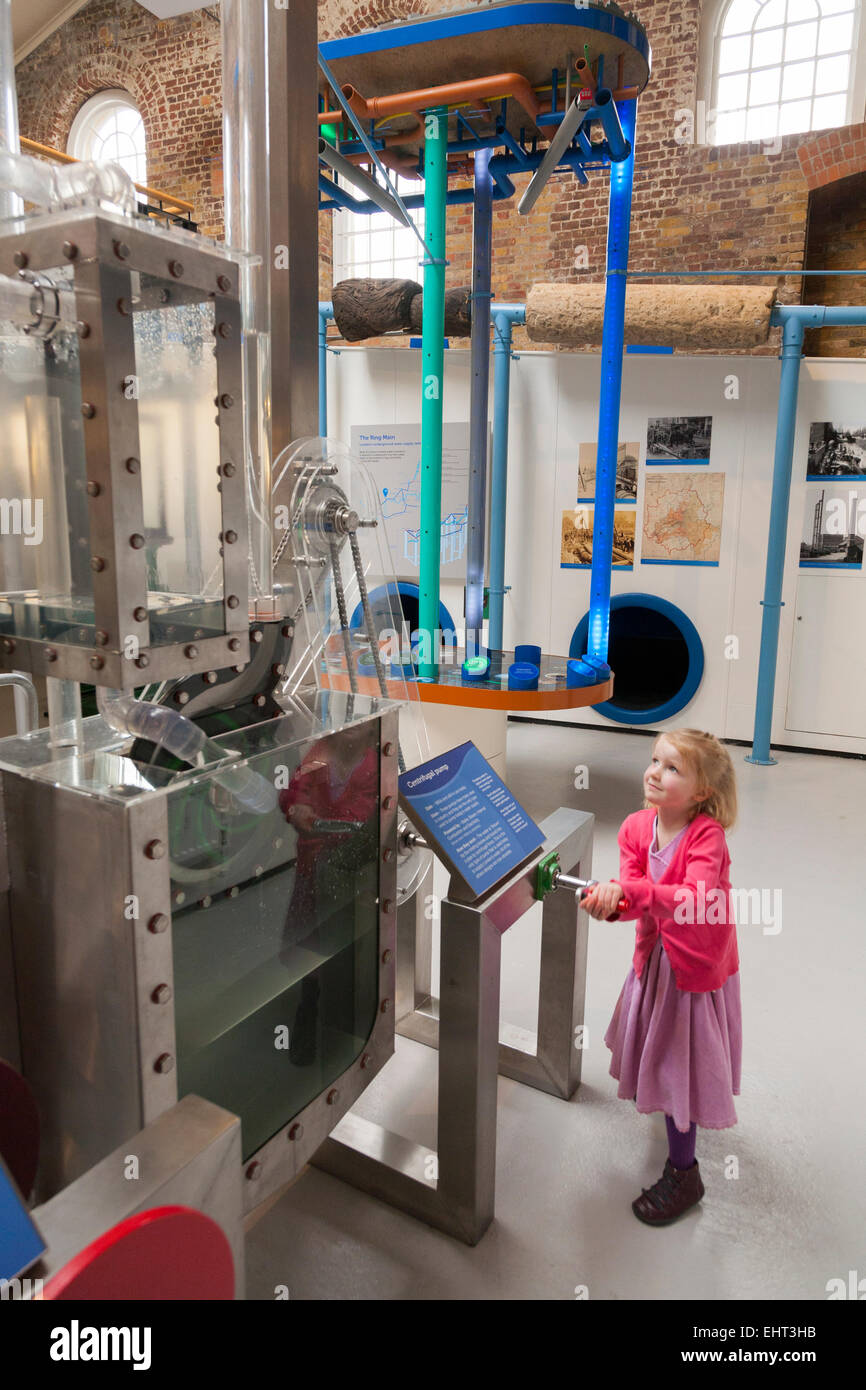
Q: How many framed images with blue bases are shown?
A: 6